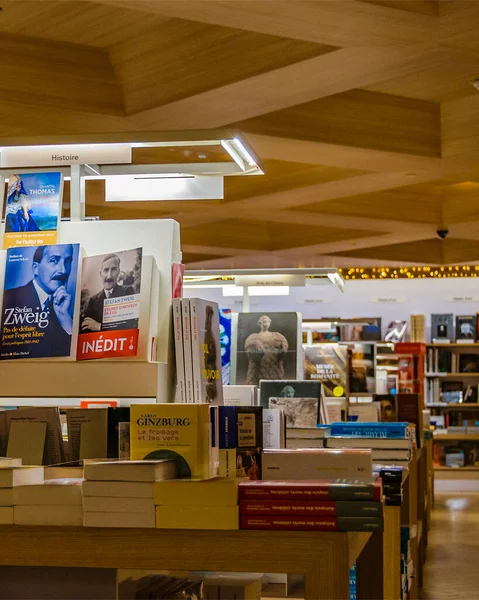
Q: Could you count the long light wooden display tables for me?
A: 1